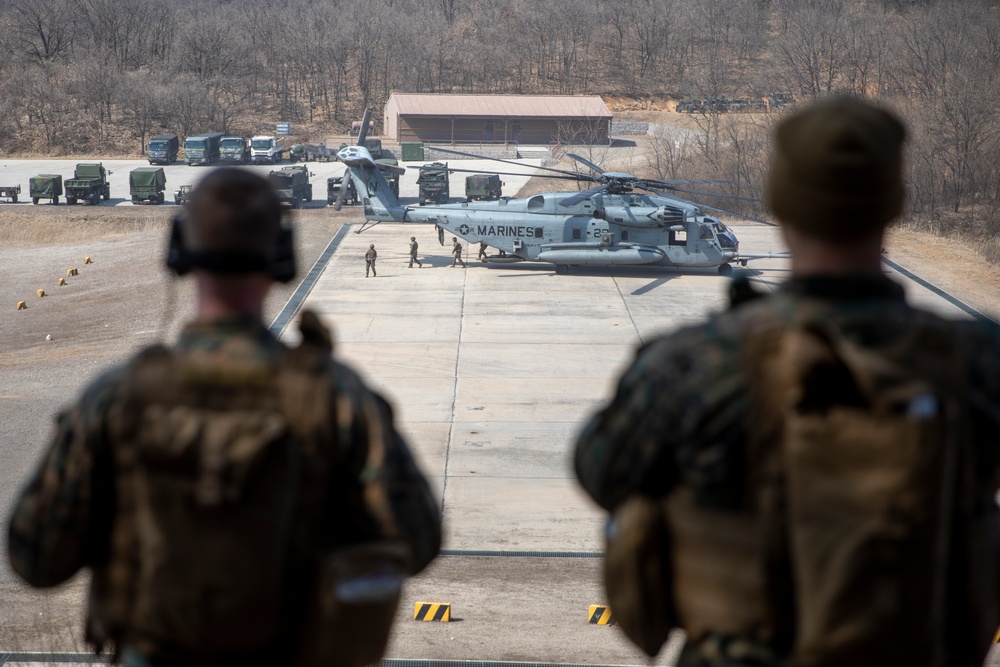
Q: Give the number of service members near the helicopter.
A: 4